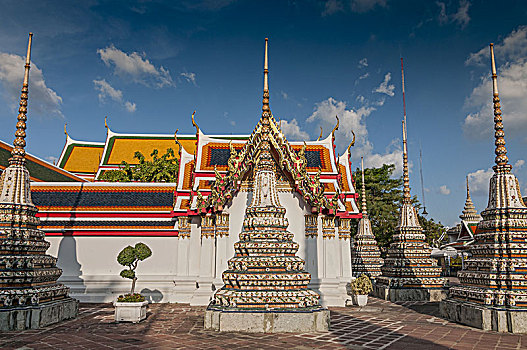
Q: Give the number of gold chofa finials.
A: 7